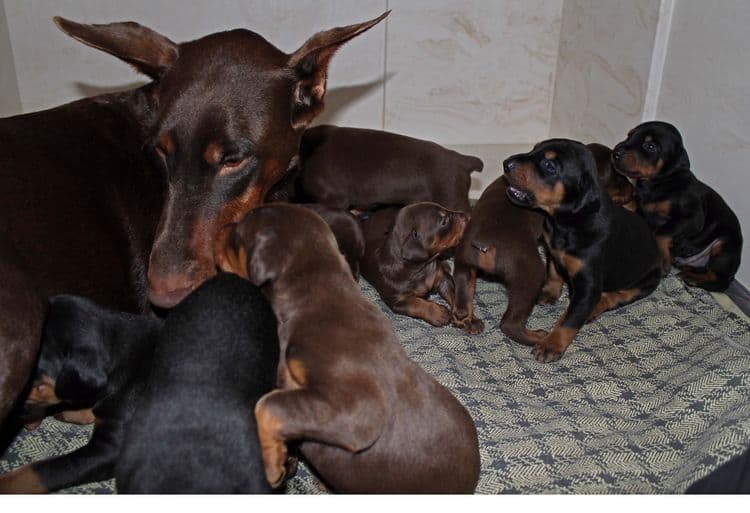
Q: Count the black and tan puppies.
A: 4